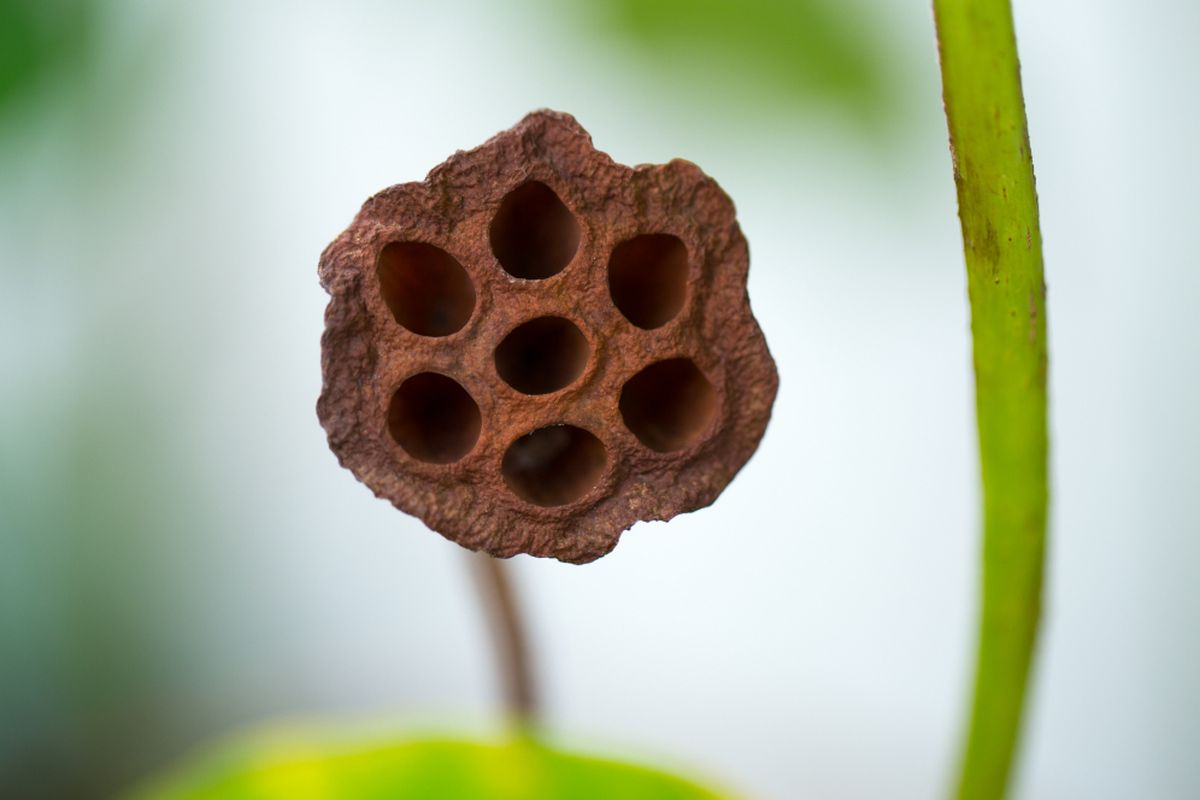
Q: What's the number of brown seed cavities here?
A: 7